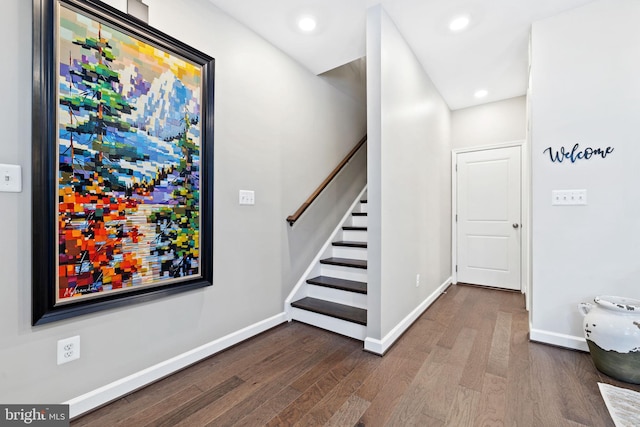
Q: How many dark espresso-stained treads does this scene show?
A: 7